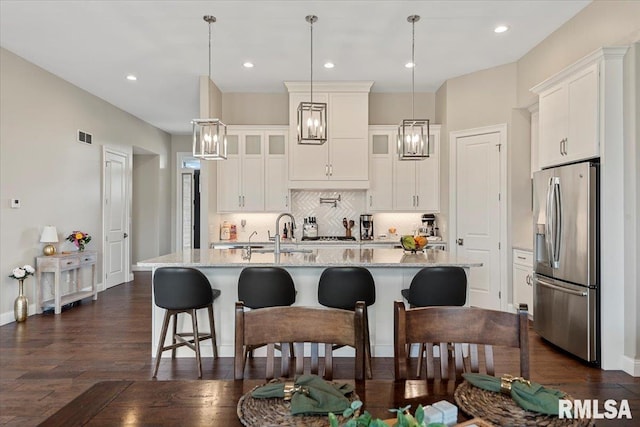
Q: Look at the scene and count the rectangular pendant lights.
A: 3